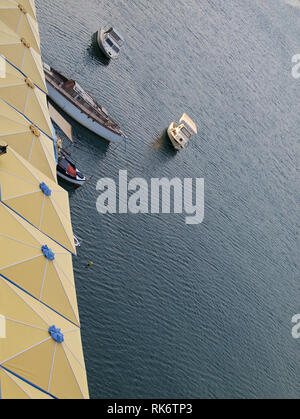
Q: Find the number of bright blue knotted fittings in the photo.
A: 3